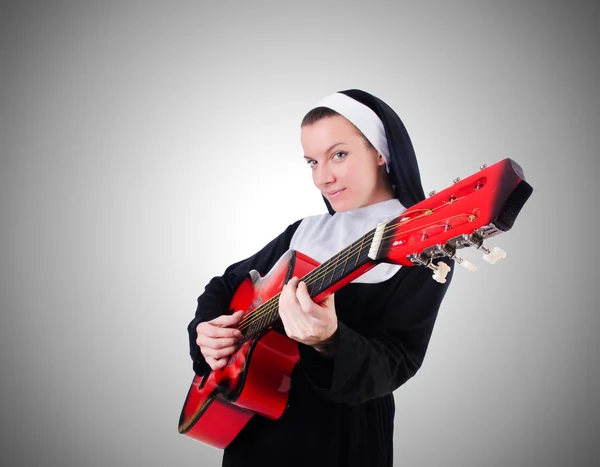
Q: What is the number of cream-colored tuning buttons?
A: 3